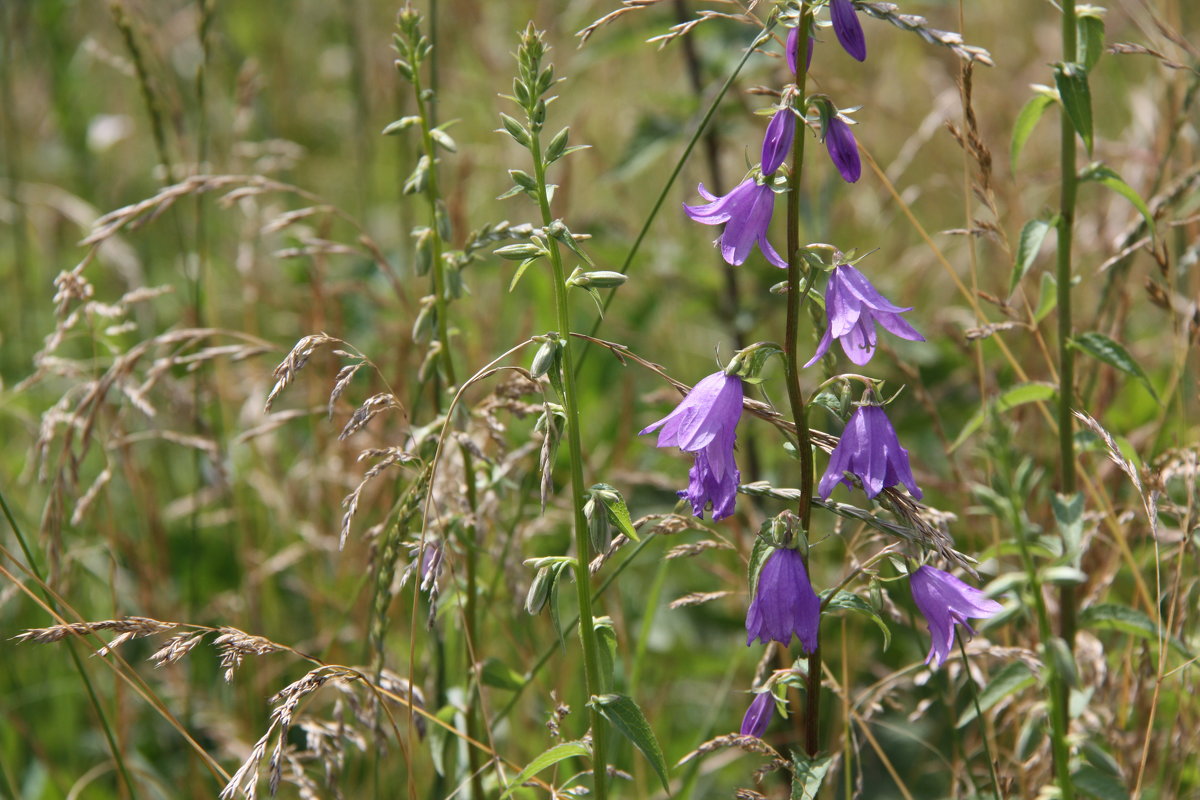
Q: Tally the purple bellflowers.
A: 12